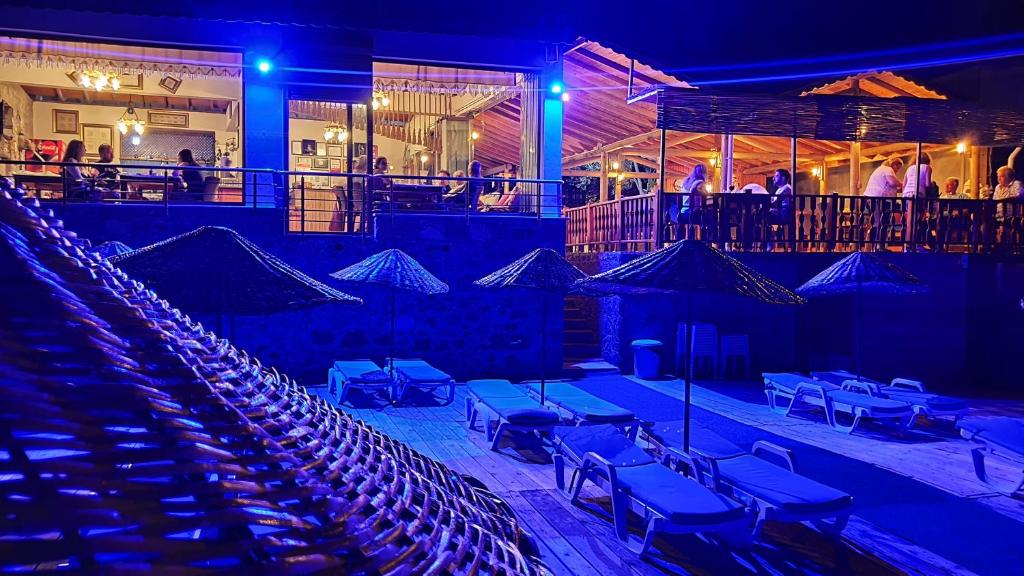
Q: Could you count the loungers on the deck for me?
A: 9